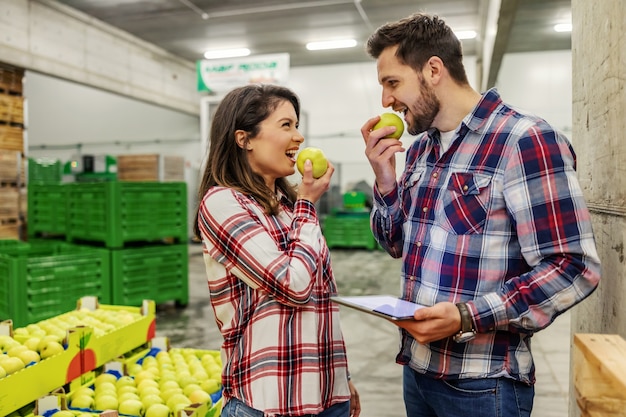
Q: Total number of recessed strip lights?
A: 4